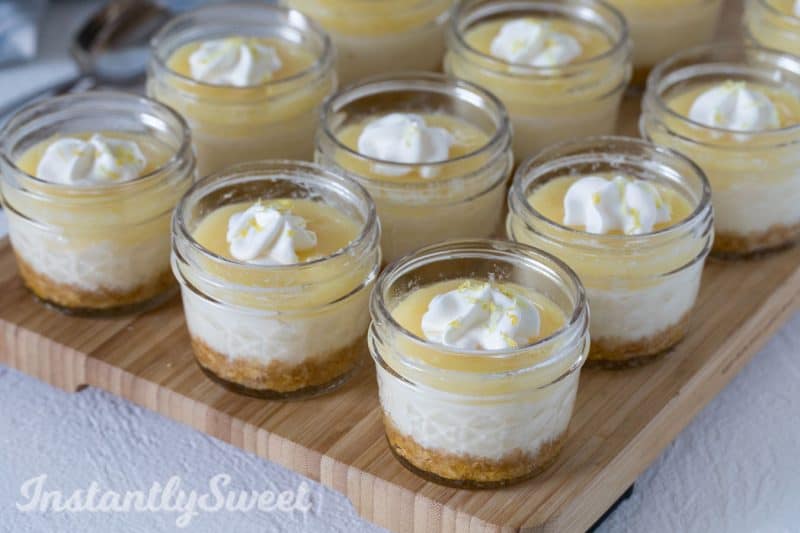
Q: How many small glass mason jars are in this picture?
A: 11